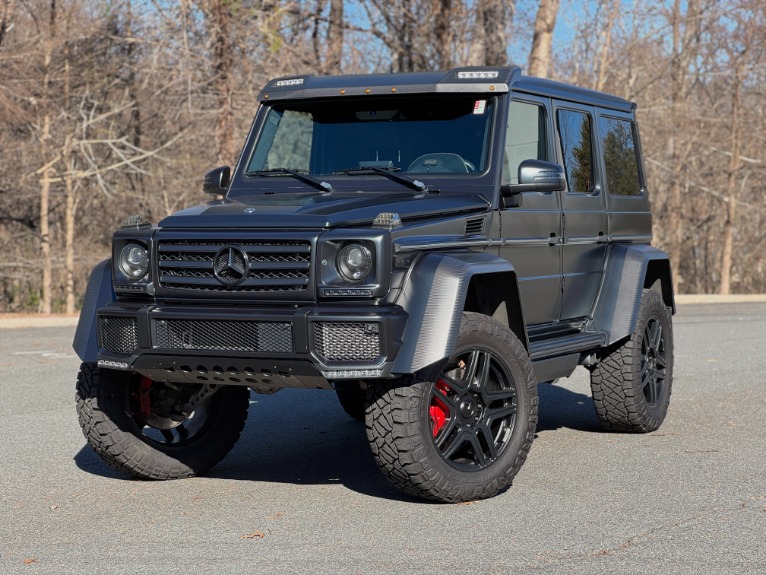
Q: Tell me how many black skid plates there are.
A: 1